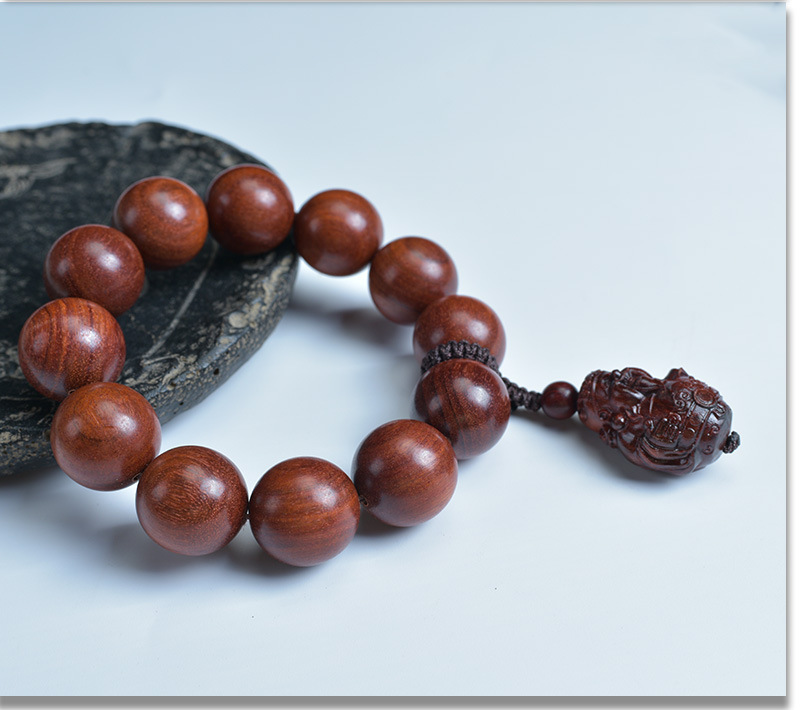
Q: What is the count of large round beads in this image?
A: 12